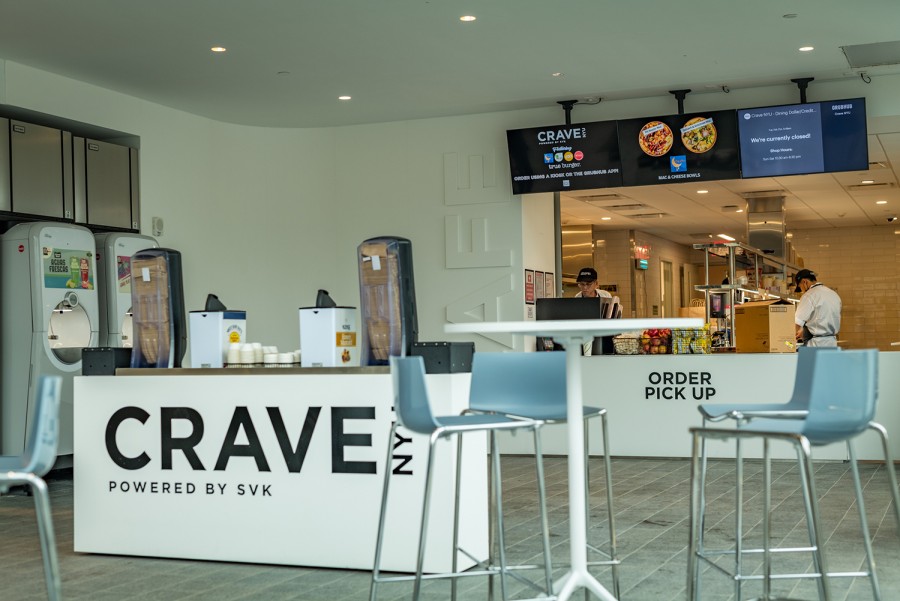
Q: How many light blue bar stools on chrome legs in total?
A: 5